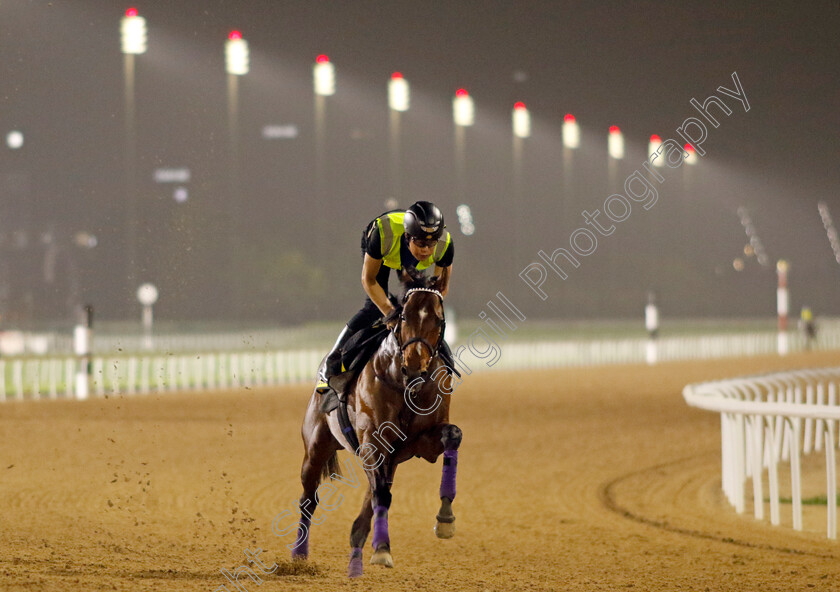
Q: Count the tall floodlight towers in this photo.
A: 10